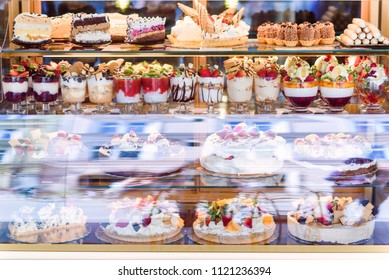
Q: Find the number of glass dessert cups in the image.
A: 13